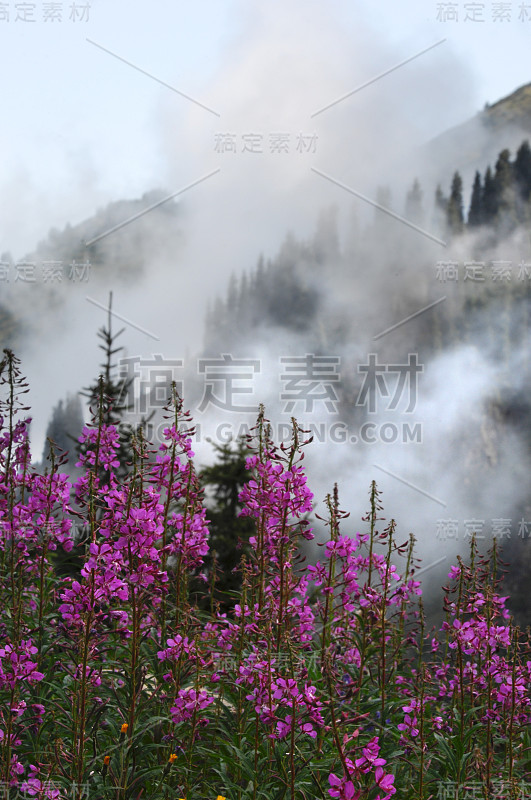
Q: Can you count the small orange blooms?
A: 3